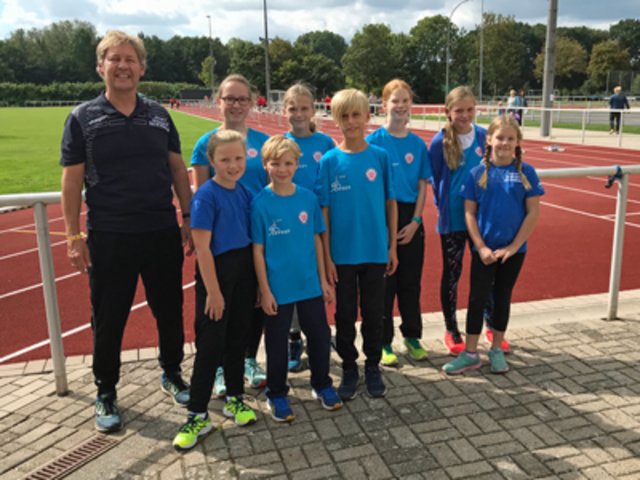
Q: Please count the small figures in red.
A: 4